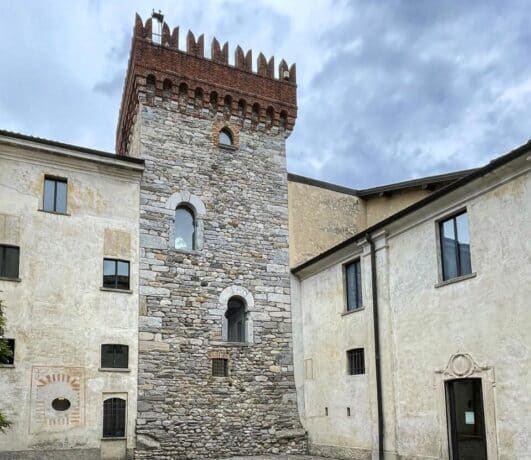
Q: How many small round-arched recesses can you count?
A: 10